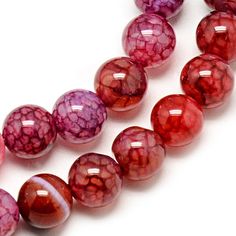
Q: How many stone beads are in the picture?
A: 14